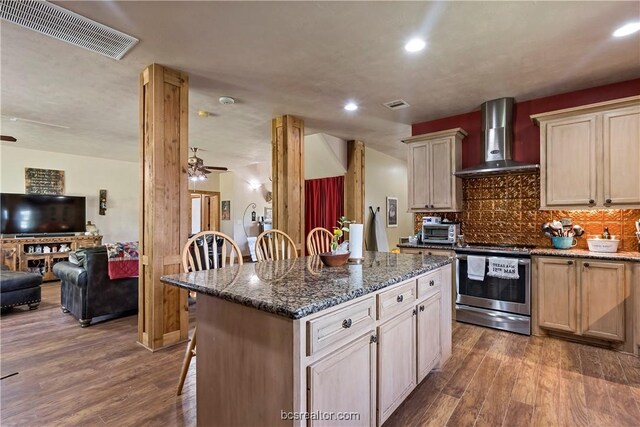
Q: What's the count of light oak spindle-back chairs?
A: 3